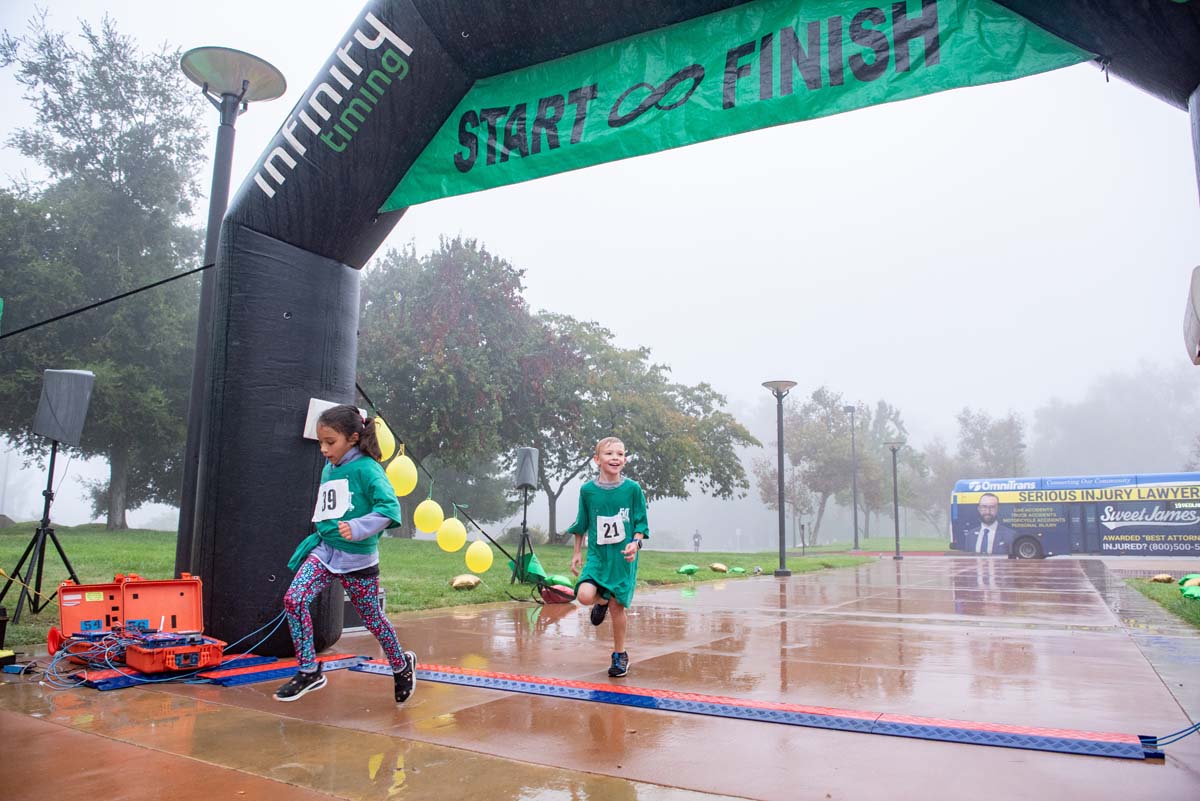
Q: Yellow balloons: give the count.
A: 5